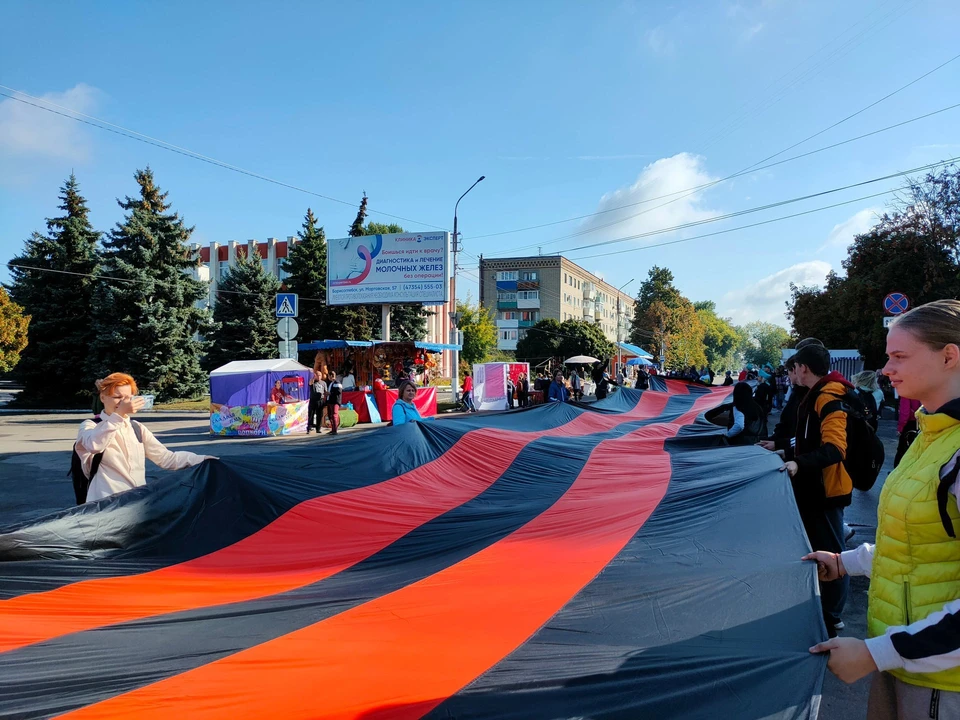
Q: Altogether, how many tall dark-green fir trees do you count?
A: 5